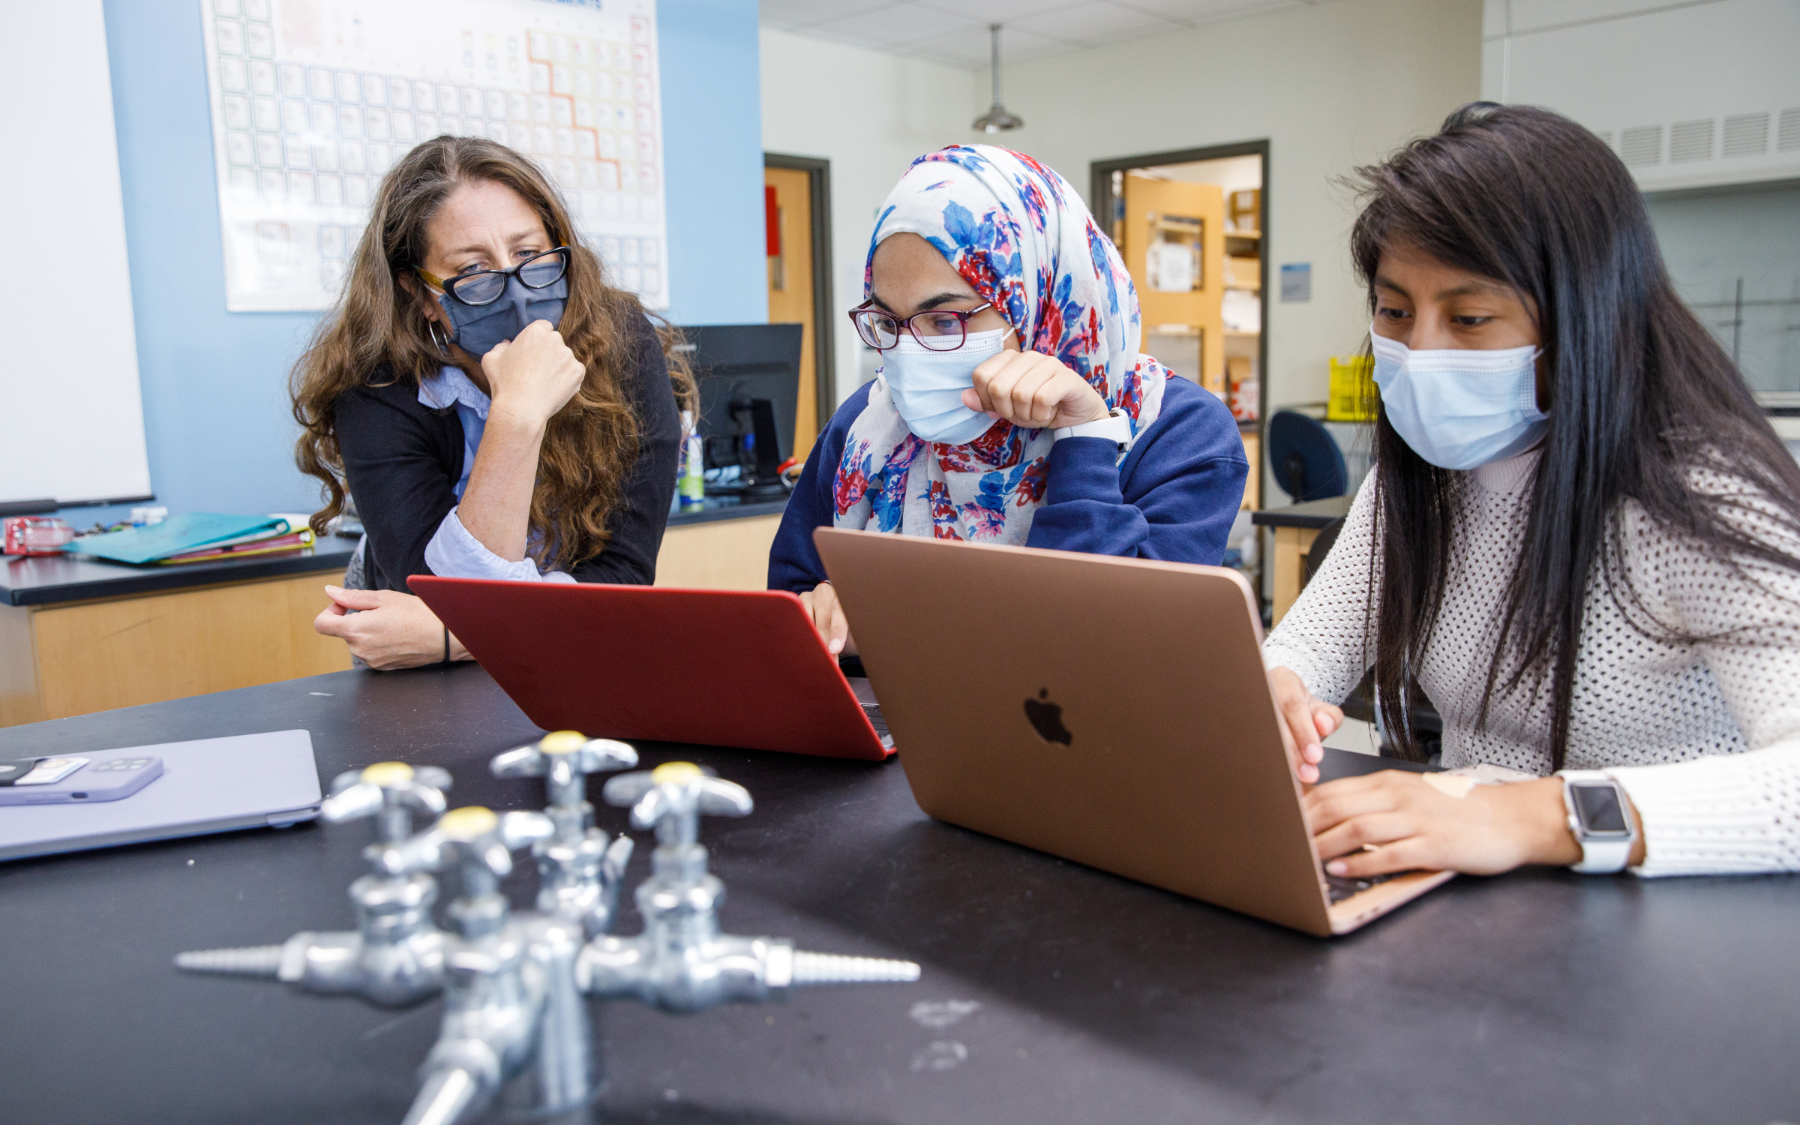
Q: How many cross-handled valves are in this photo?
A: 4